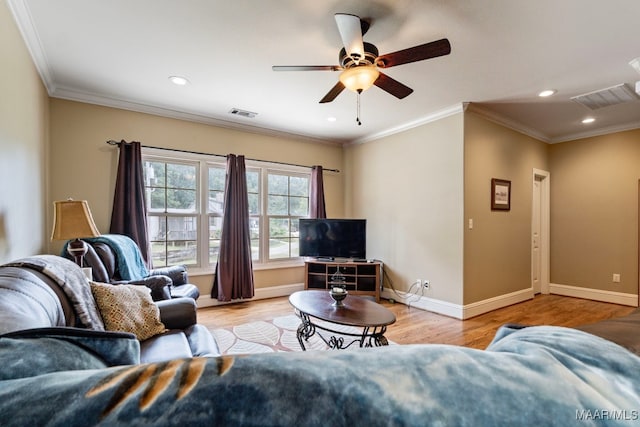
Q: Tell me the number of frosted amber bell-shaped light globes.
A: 1